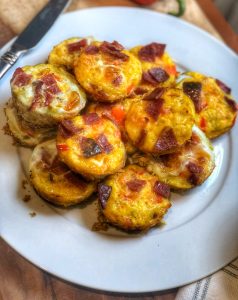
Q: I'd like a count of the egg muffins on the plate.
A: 12